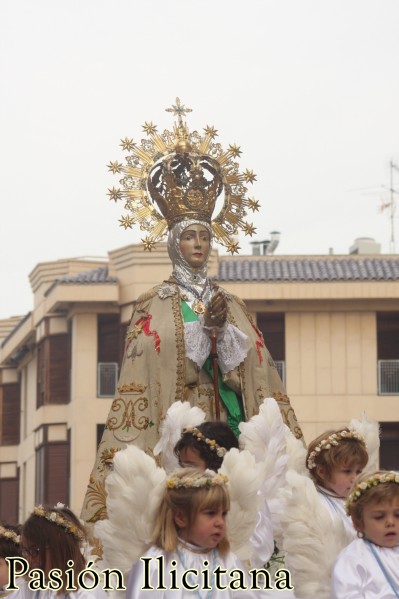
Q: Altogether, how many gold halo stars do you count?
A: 12